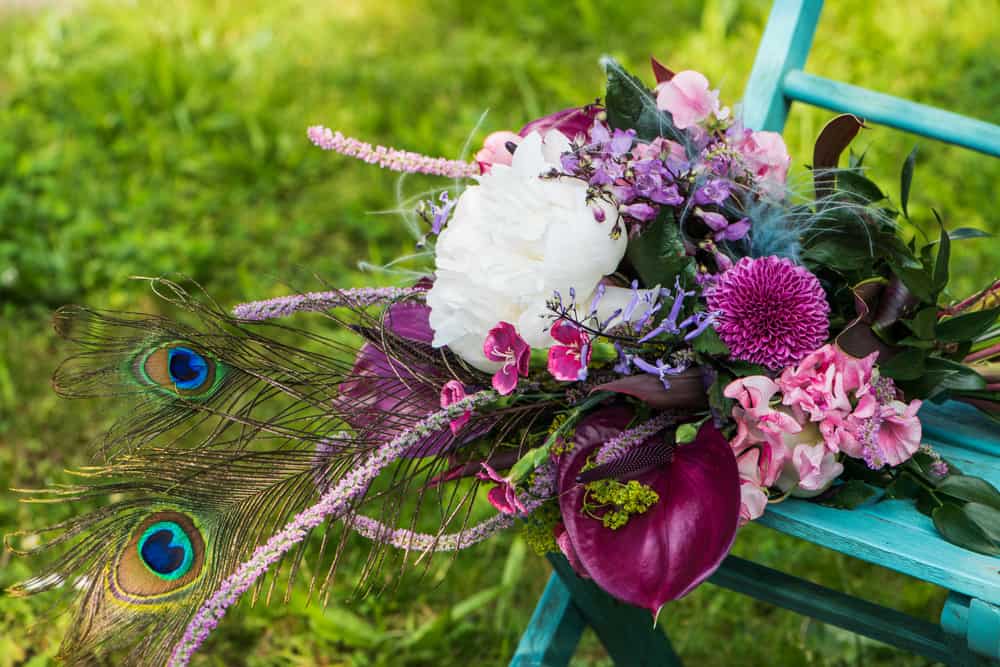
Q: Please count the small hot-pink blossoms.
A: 4